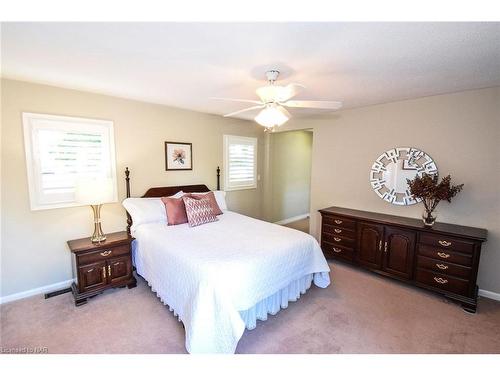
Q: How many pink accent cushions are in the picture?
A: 3